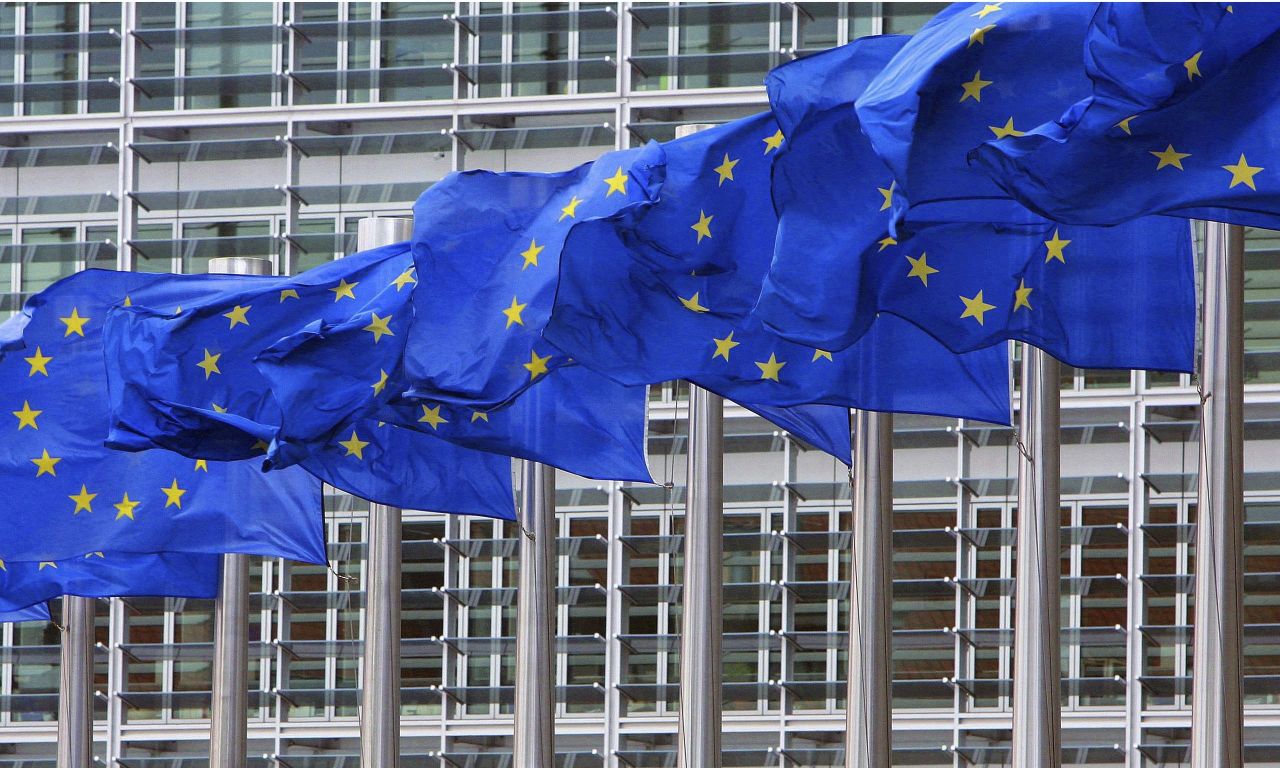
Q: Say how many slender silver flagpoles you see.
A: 8